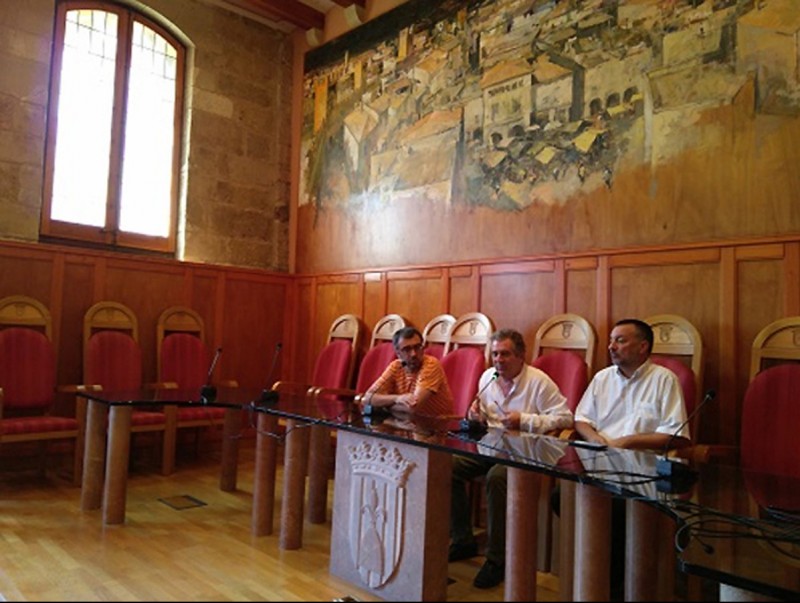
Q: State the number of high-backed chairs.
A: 10